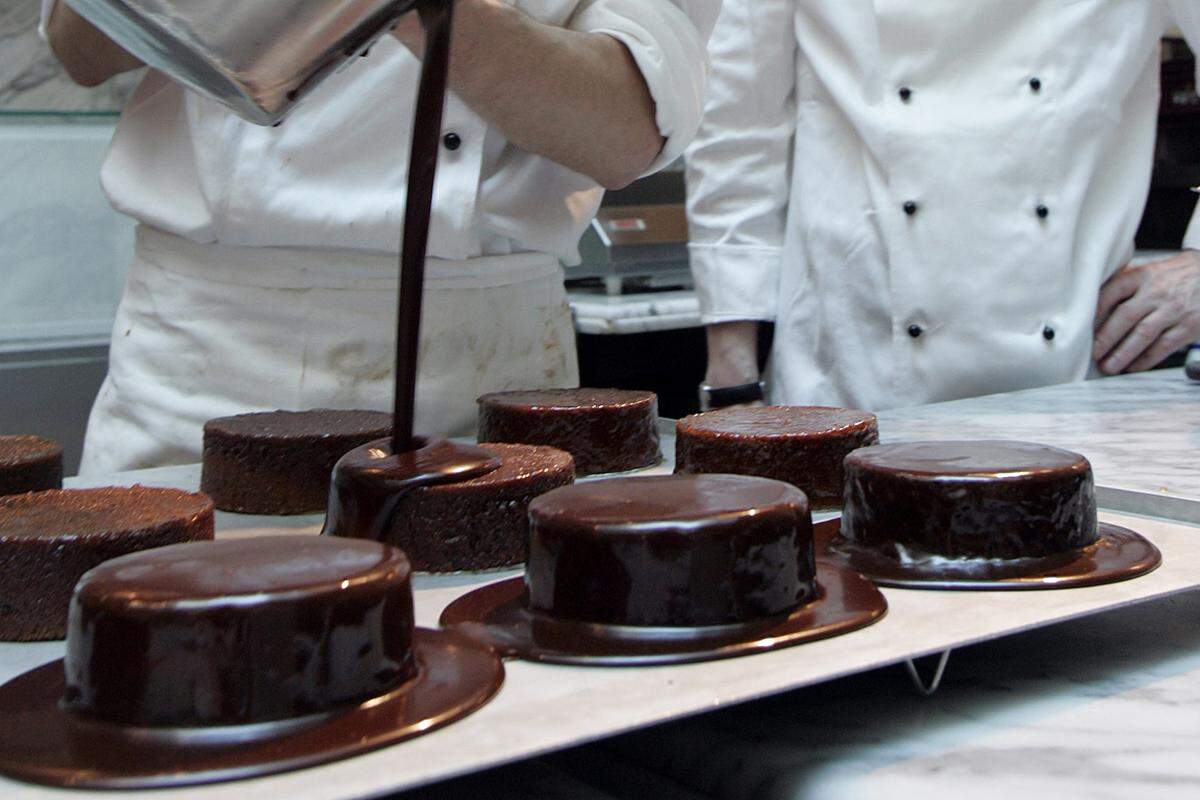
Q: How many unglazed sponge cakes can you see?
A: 5